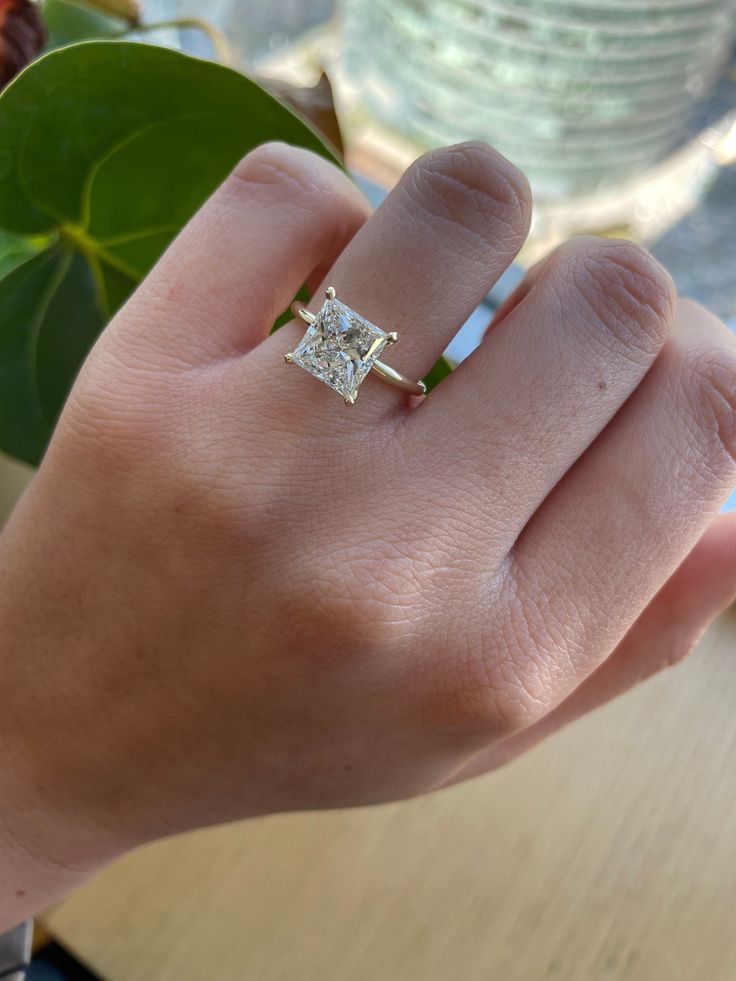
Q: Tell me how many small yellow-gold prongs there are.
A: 4